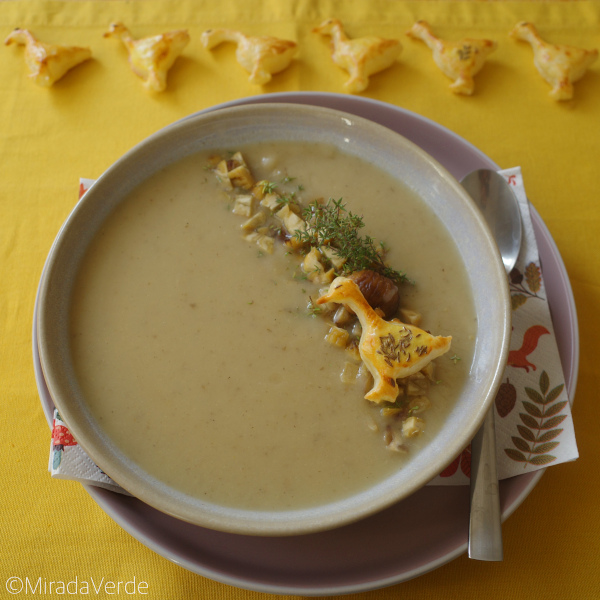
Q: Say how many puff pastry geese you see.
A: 7